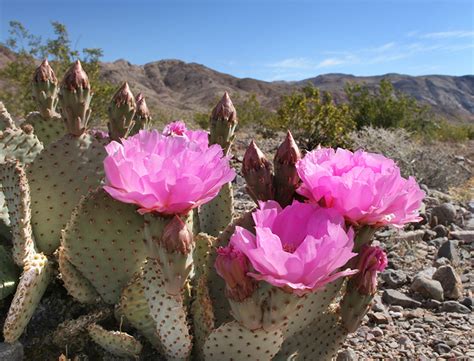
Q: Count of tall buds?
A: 7